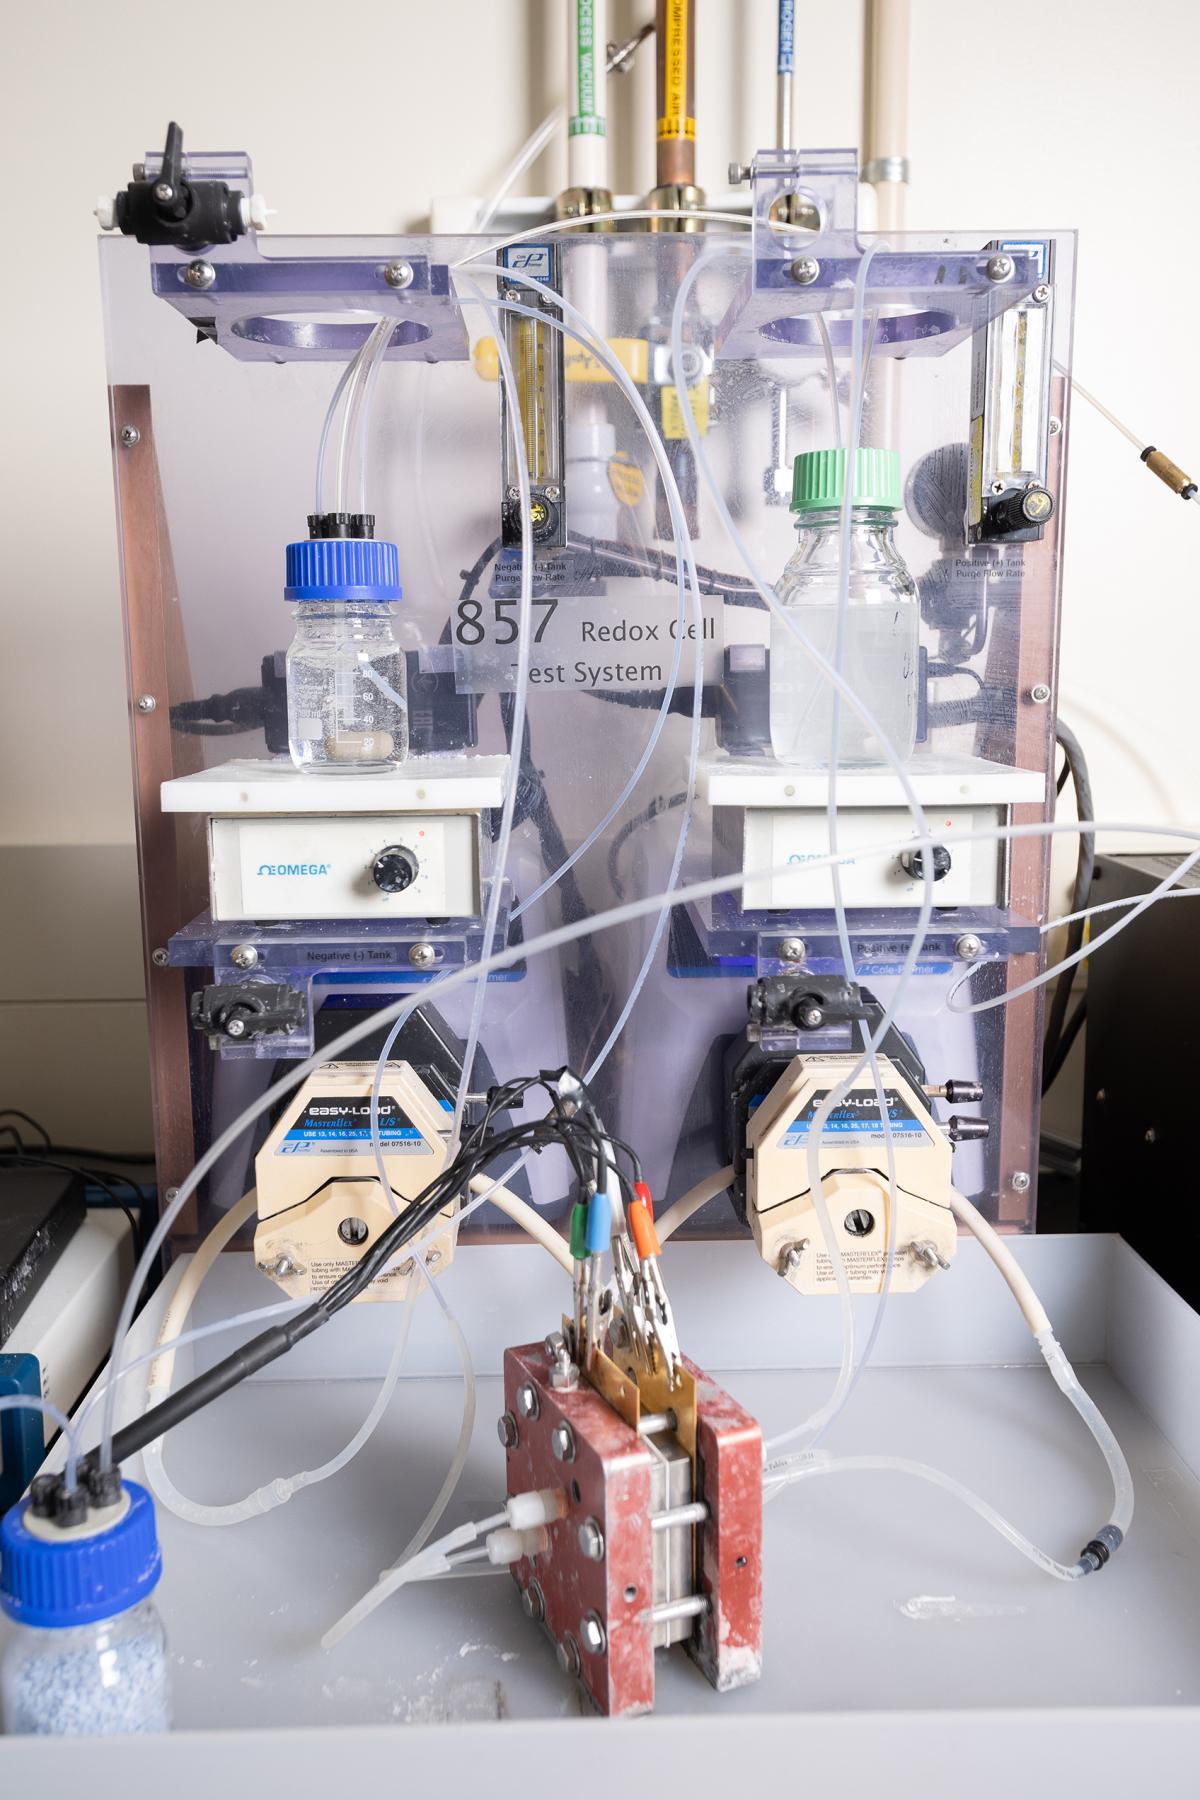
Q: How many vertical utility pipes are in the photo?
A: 4